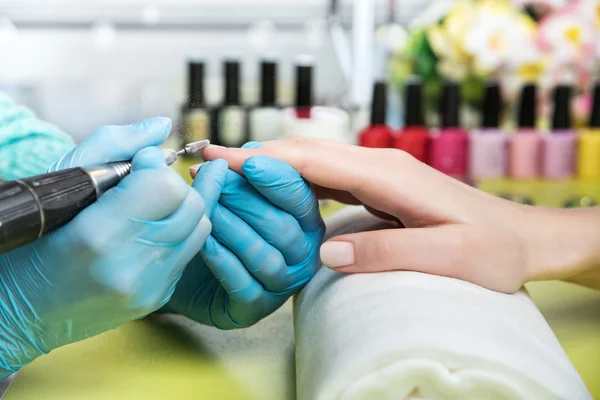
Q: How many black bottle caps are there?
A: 11